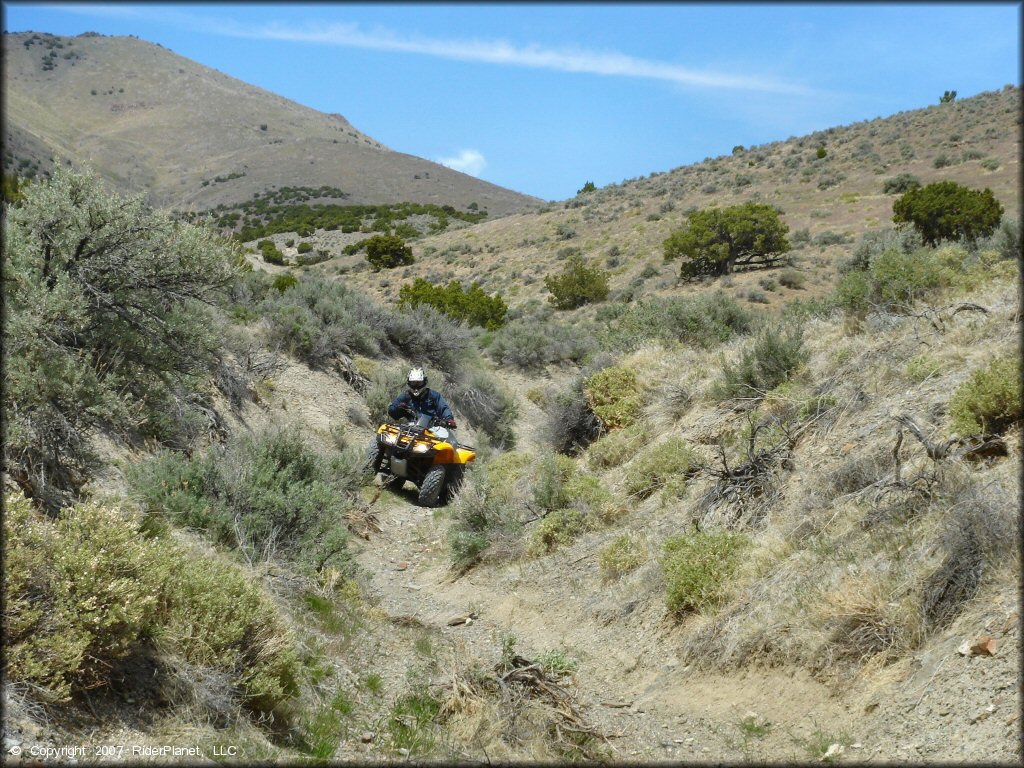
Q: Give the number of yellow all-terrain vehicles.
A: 1